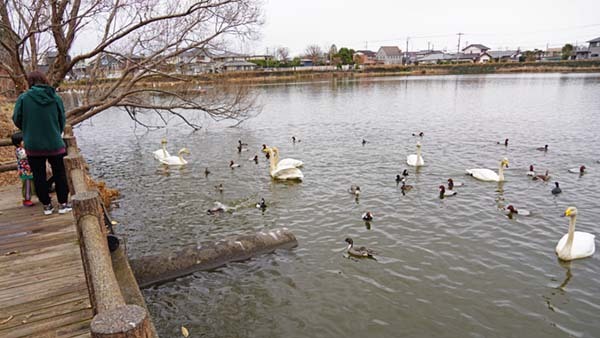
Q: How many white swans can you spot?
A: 7